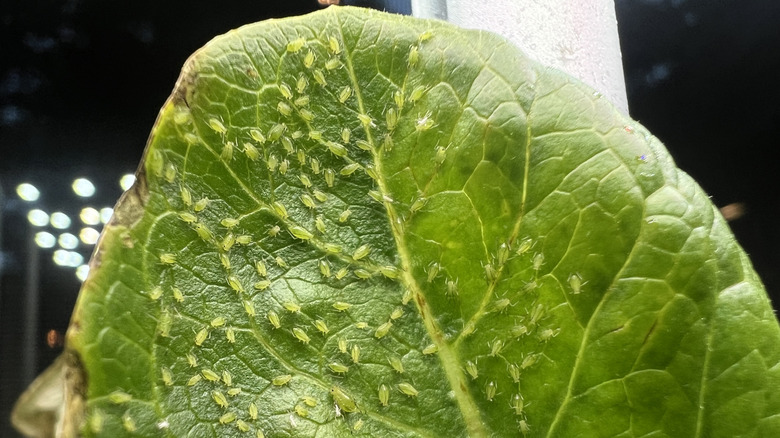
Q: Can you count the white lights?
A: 13